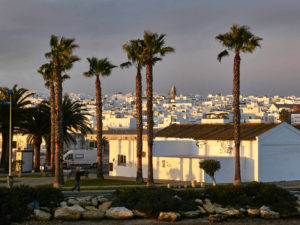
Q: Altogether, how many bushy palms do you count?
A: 3